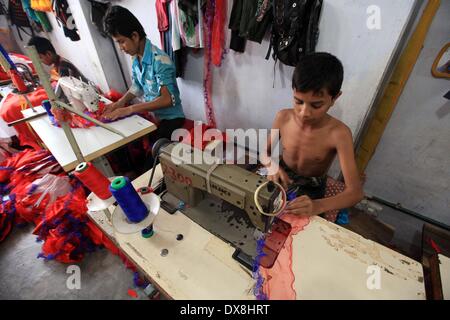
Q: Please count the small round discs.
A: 2